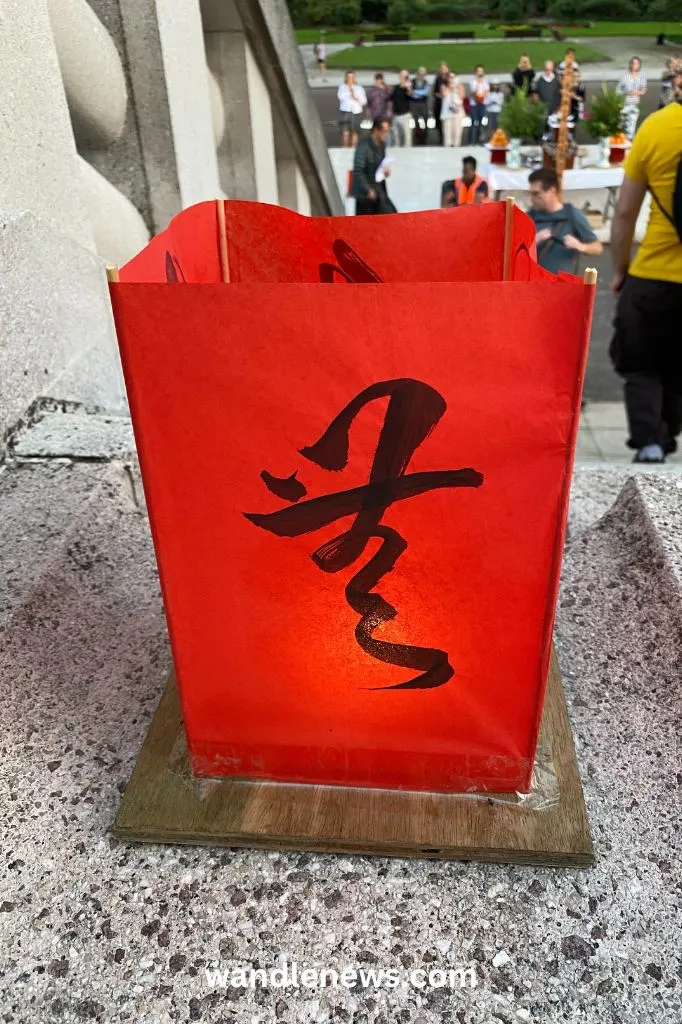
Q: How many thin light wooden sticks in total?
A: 4